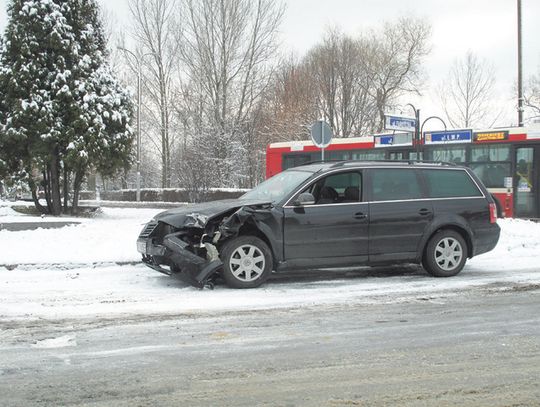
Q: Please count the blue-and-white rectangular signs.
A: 3